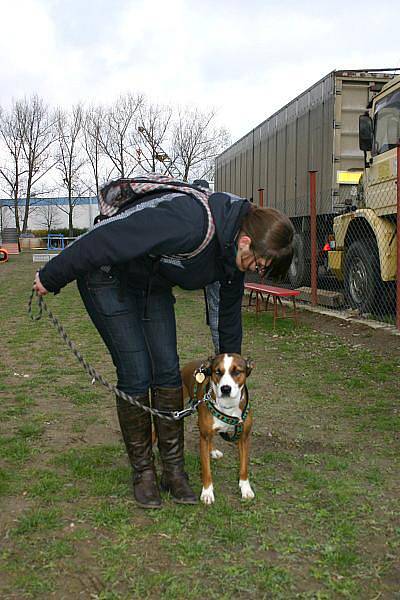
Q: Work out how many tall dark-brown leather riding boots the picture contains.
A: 2